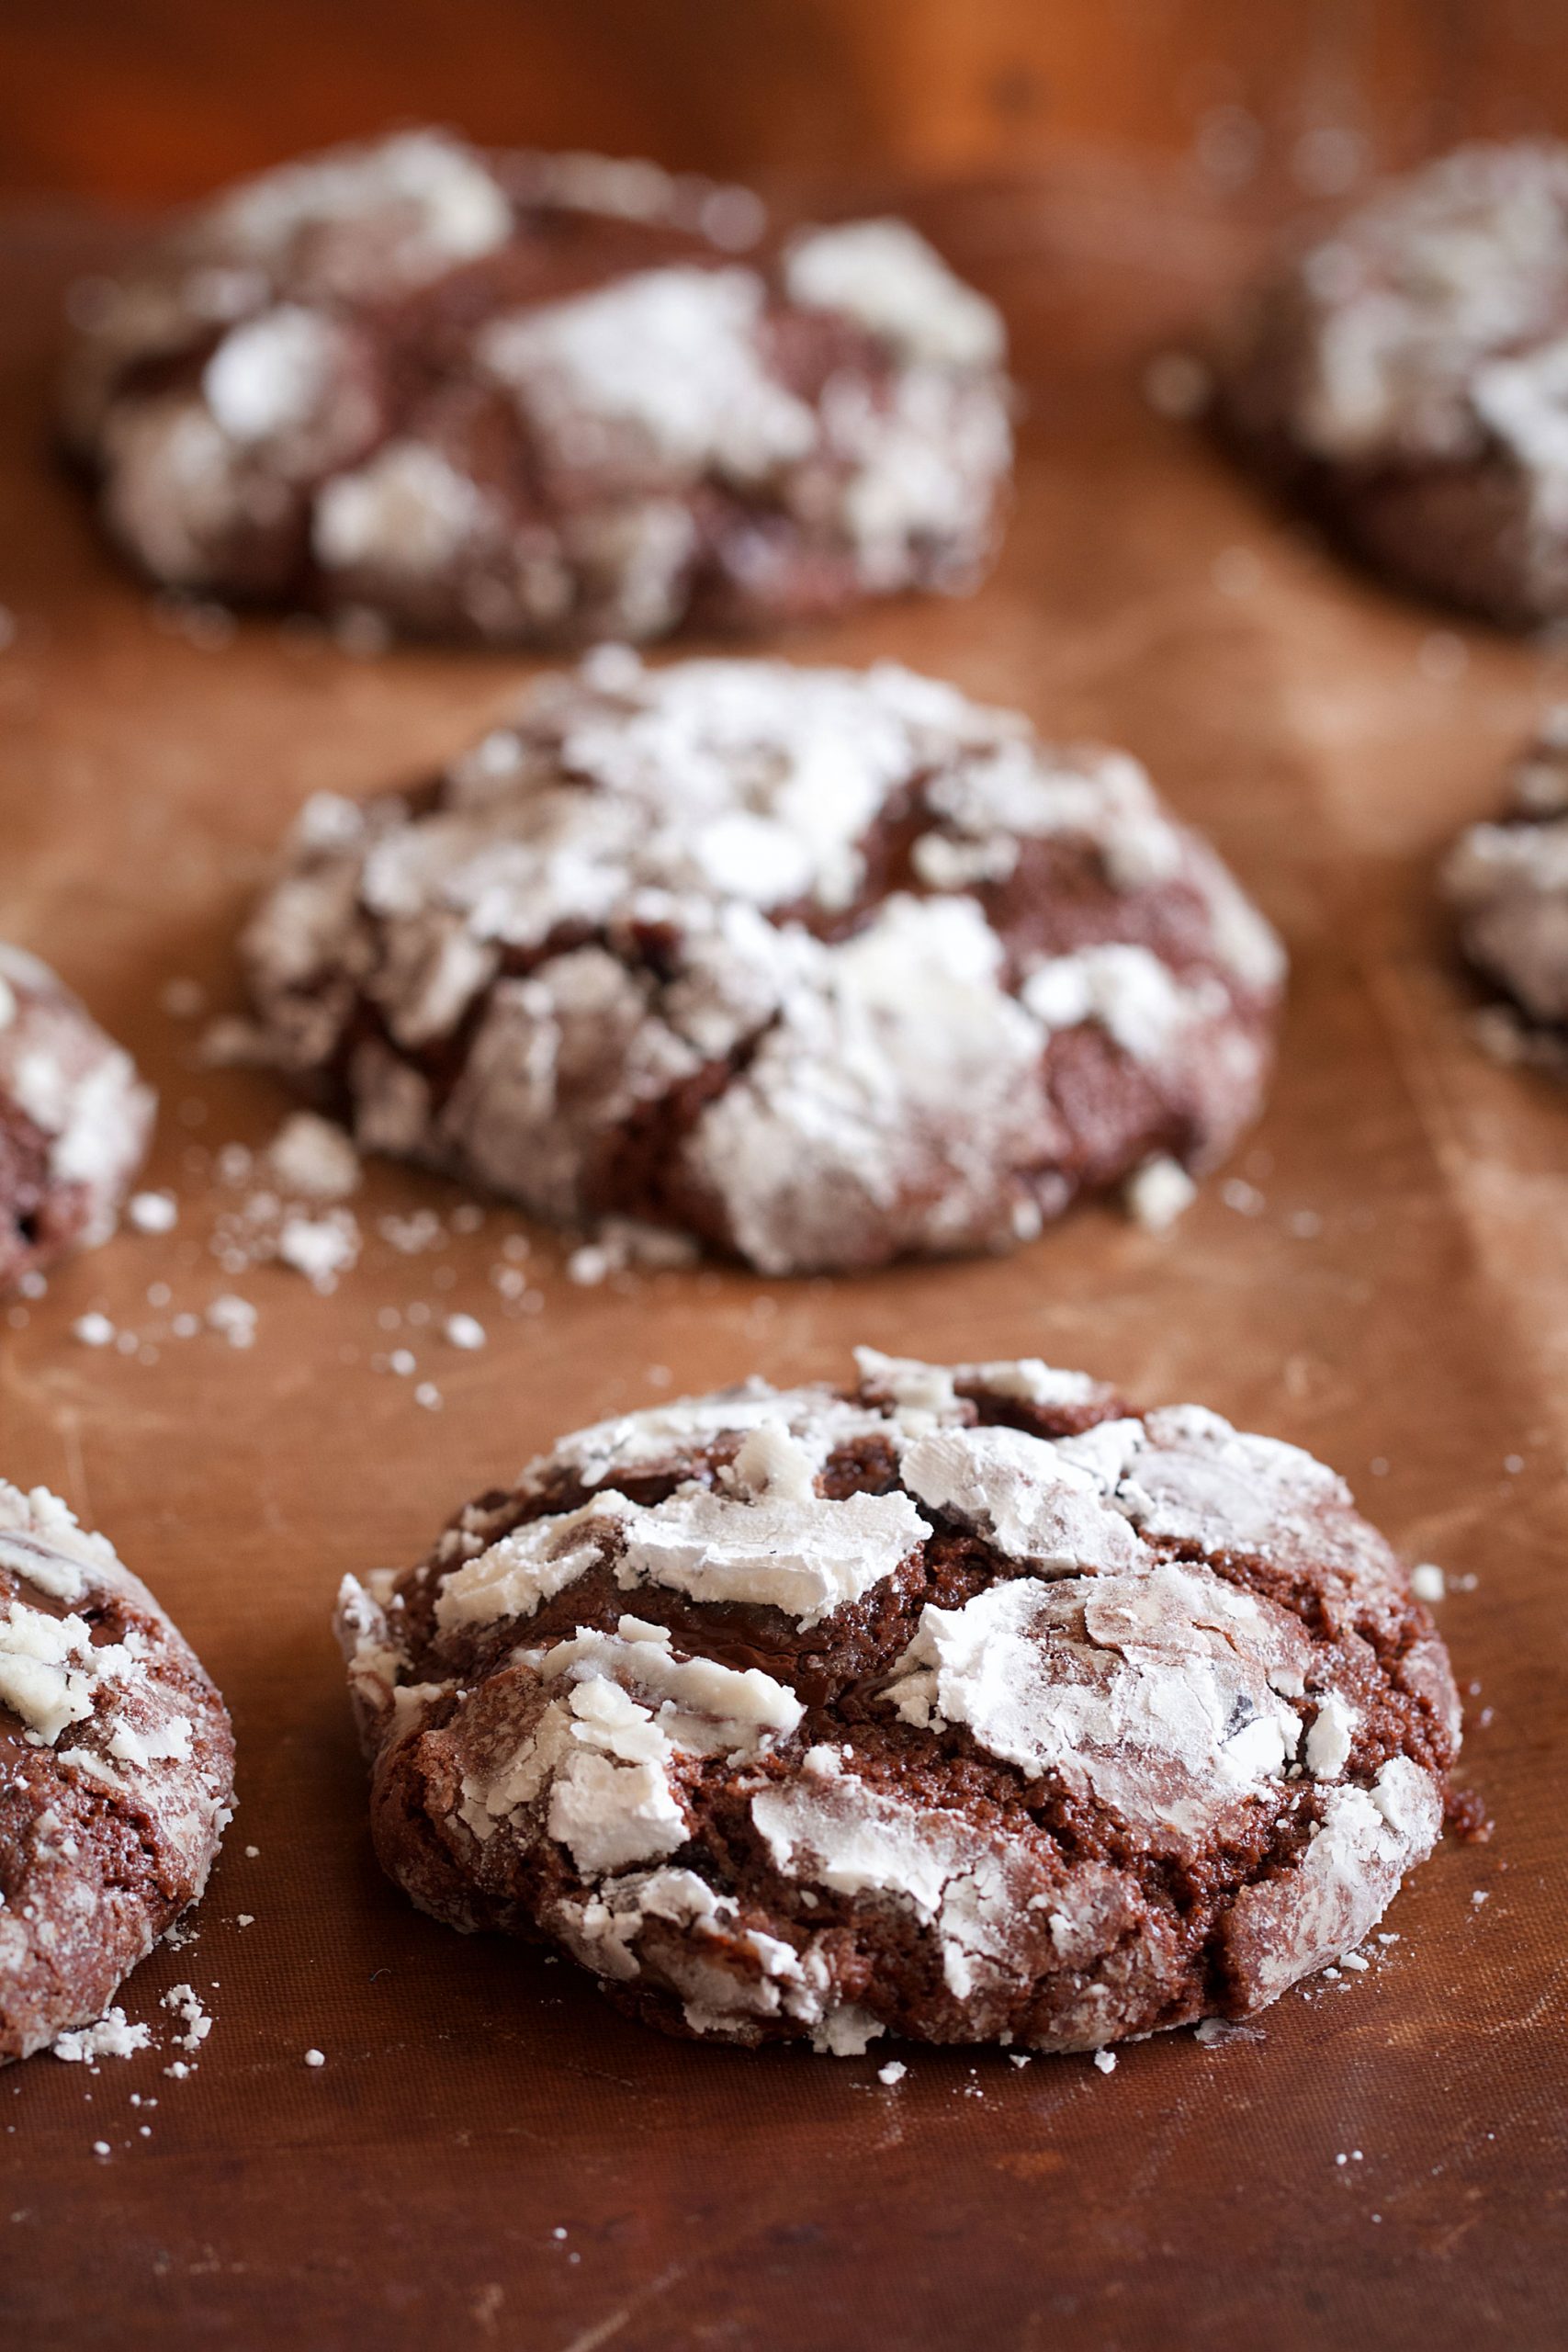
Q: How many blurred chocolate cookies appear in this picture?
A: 5